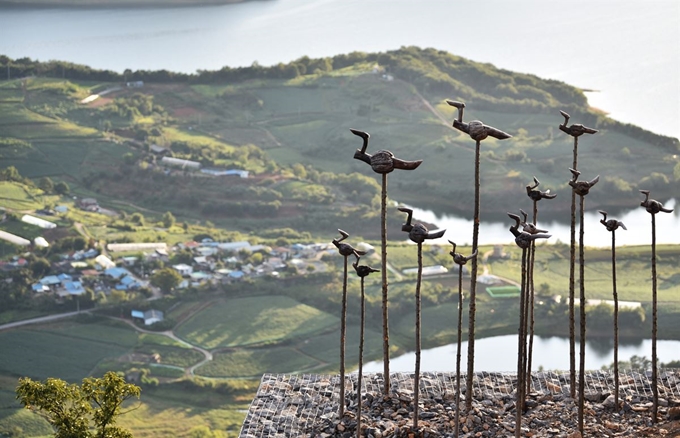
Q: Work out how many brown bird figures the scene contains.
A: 13